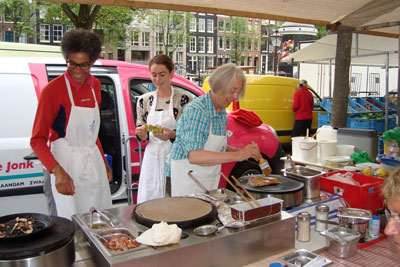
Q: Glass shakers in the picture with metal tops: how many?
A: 2